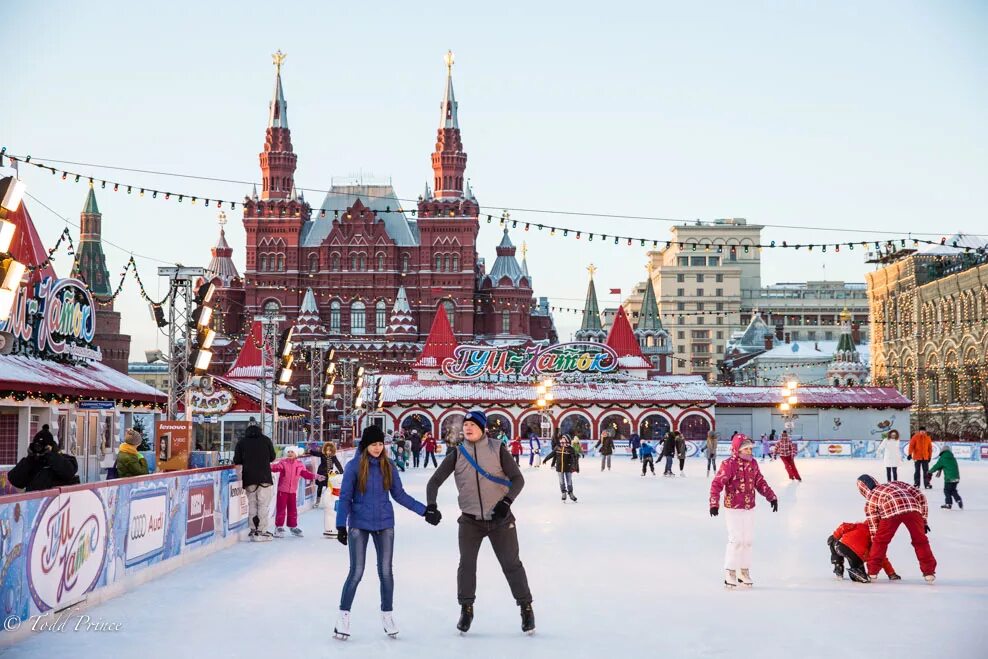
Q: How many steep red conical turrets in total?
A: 4